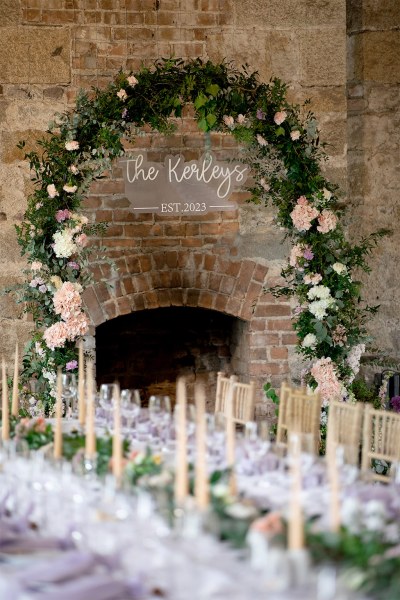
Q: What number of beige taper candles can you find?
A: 11